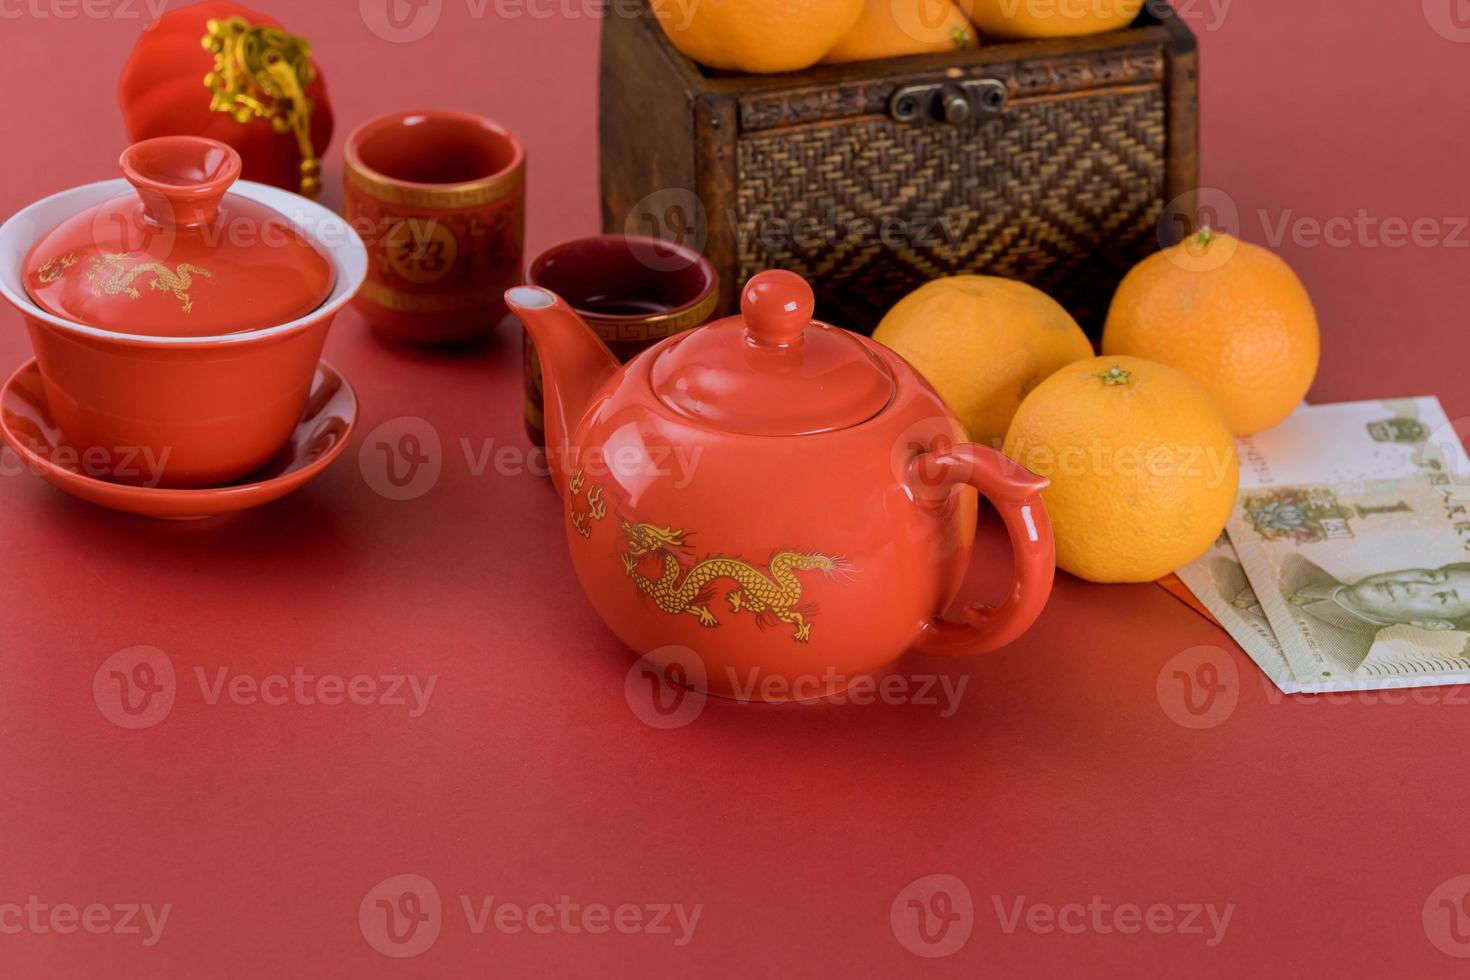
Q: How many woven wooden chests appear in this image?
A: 1